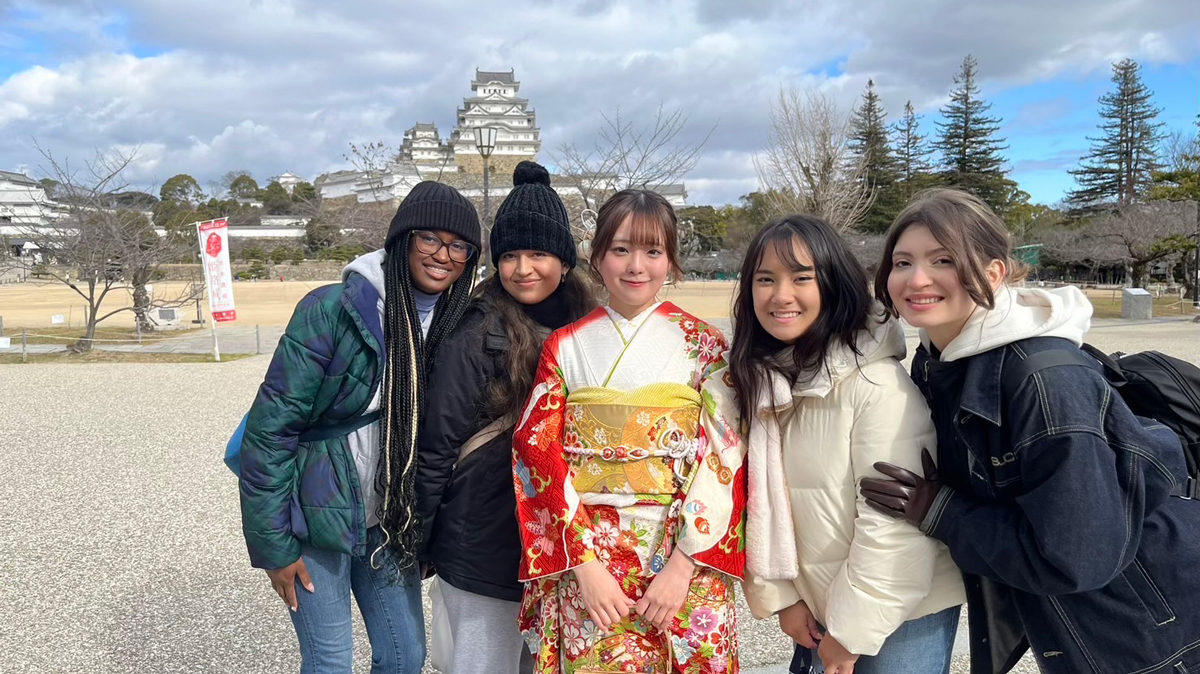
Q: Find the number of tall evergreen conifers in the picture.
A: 4